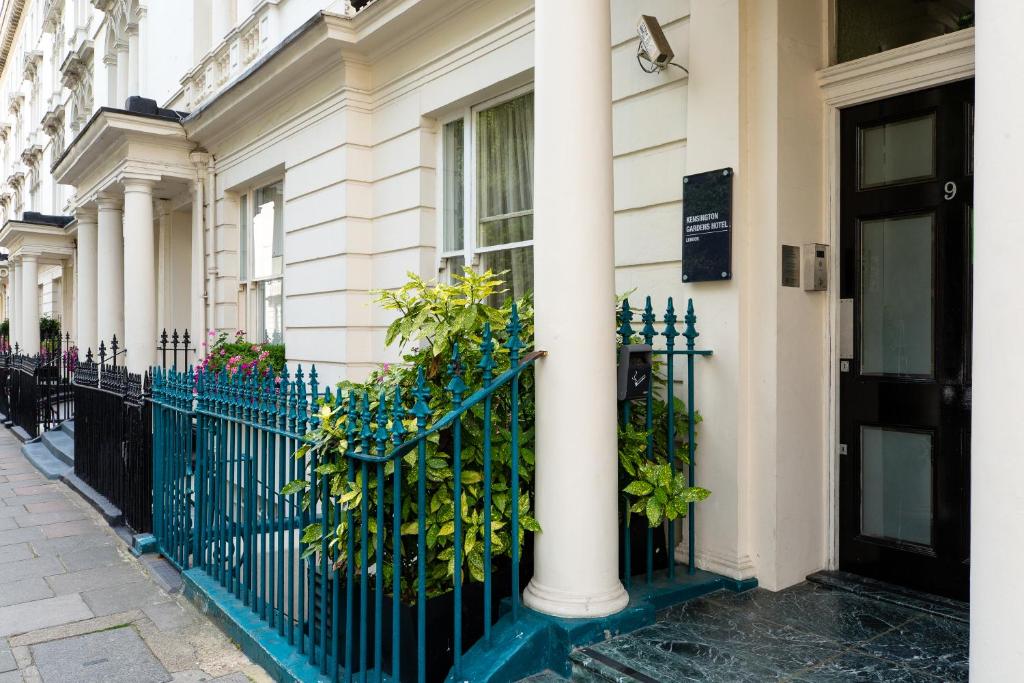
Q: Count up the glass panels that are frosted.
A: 3